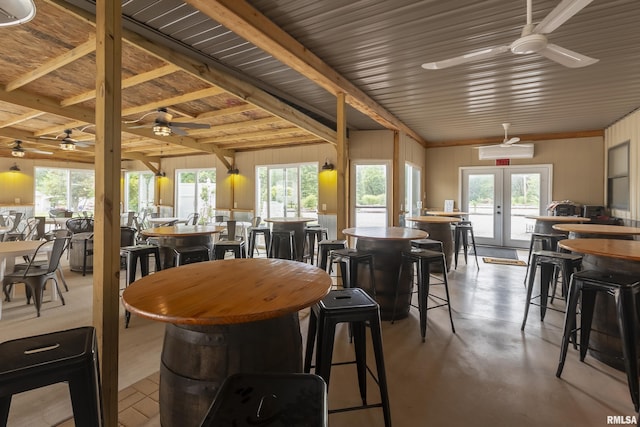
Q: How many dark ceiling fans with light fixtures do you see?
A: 3